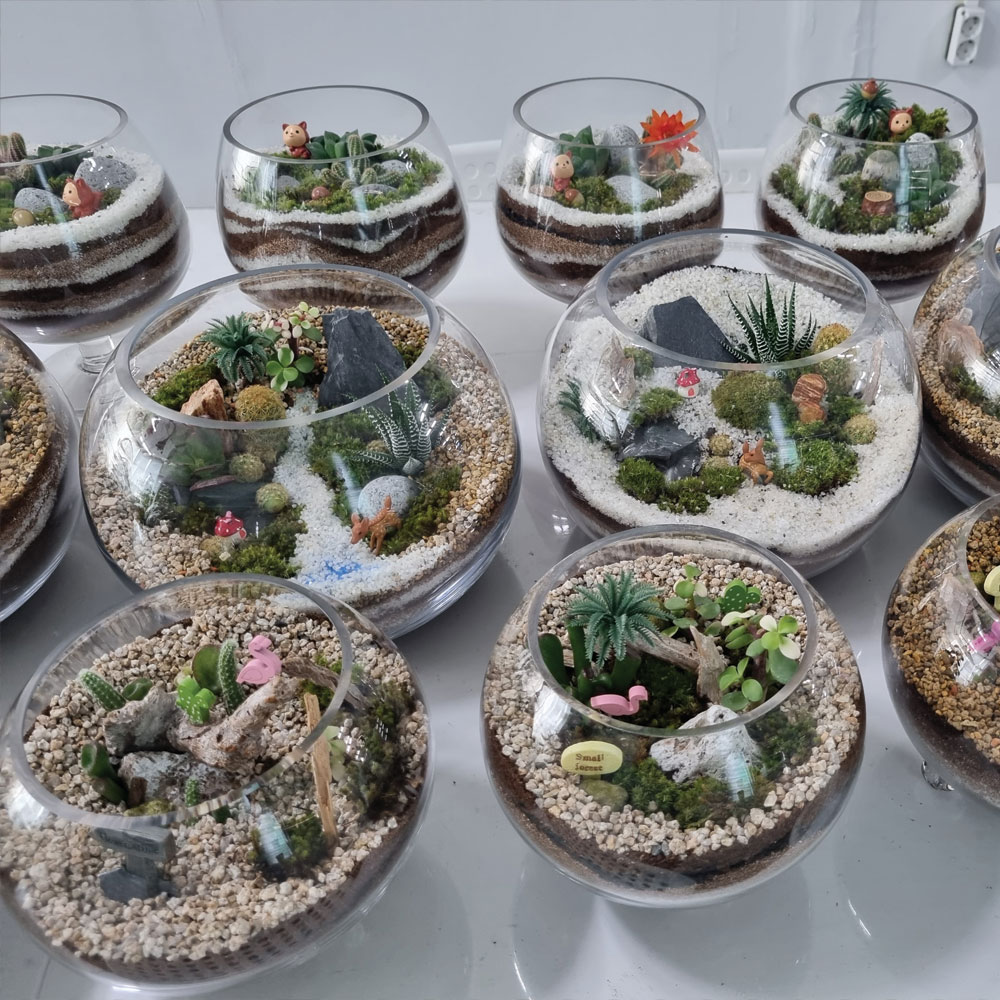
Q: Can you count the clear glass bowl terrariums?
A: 11